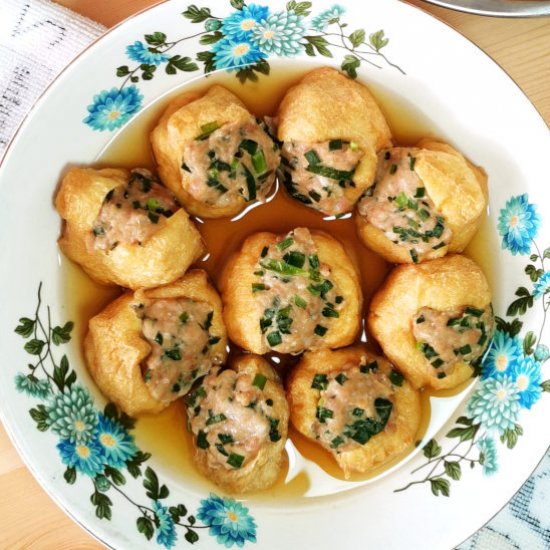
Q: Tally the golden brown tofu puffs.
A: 9